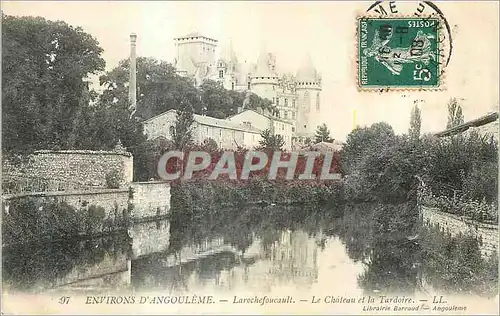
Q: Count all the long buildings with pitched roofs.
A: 2